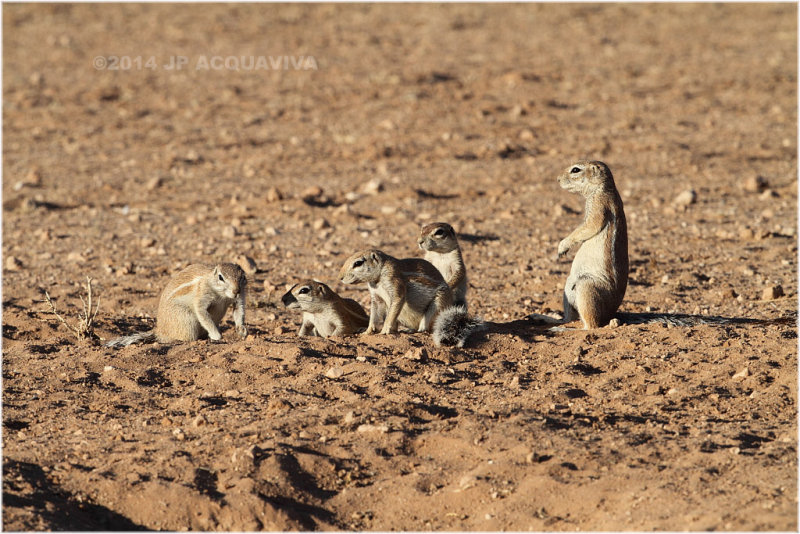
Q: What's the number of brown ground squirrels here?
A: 5